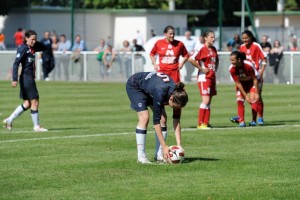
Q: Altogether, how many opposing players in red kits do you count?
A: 4